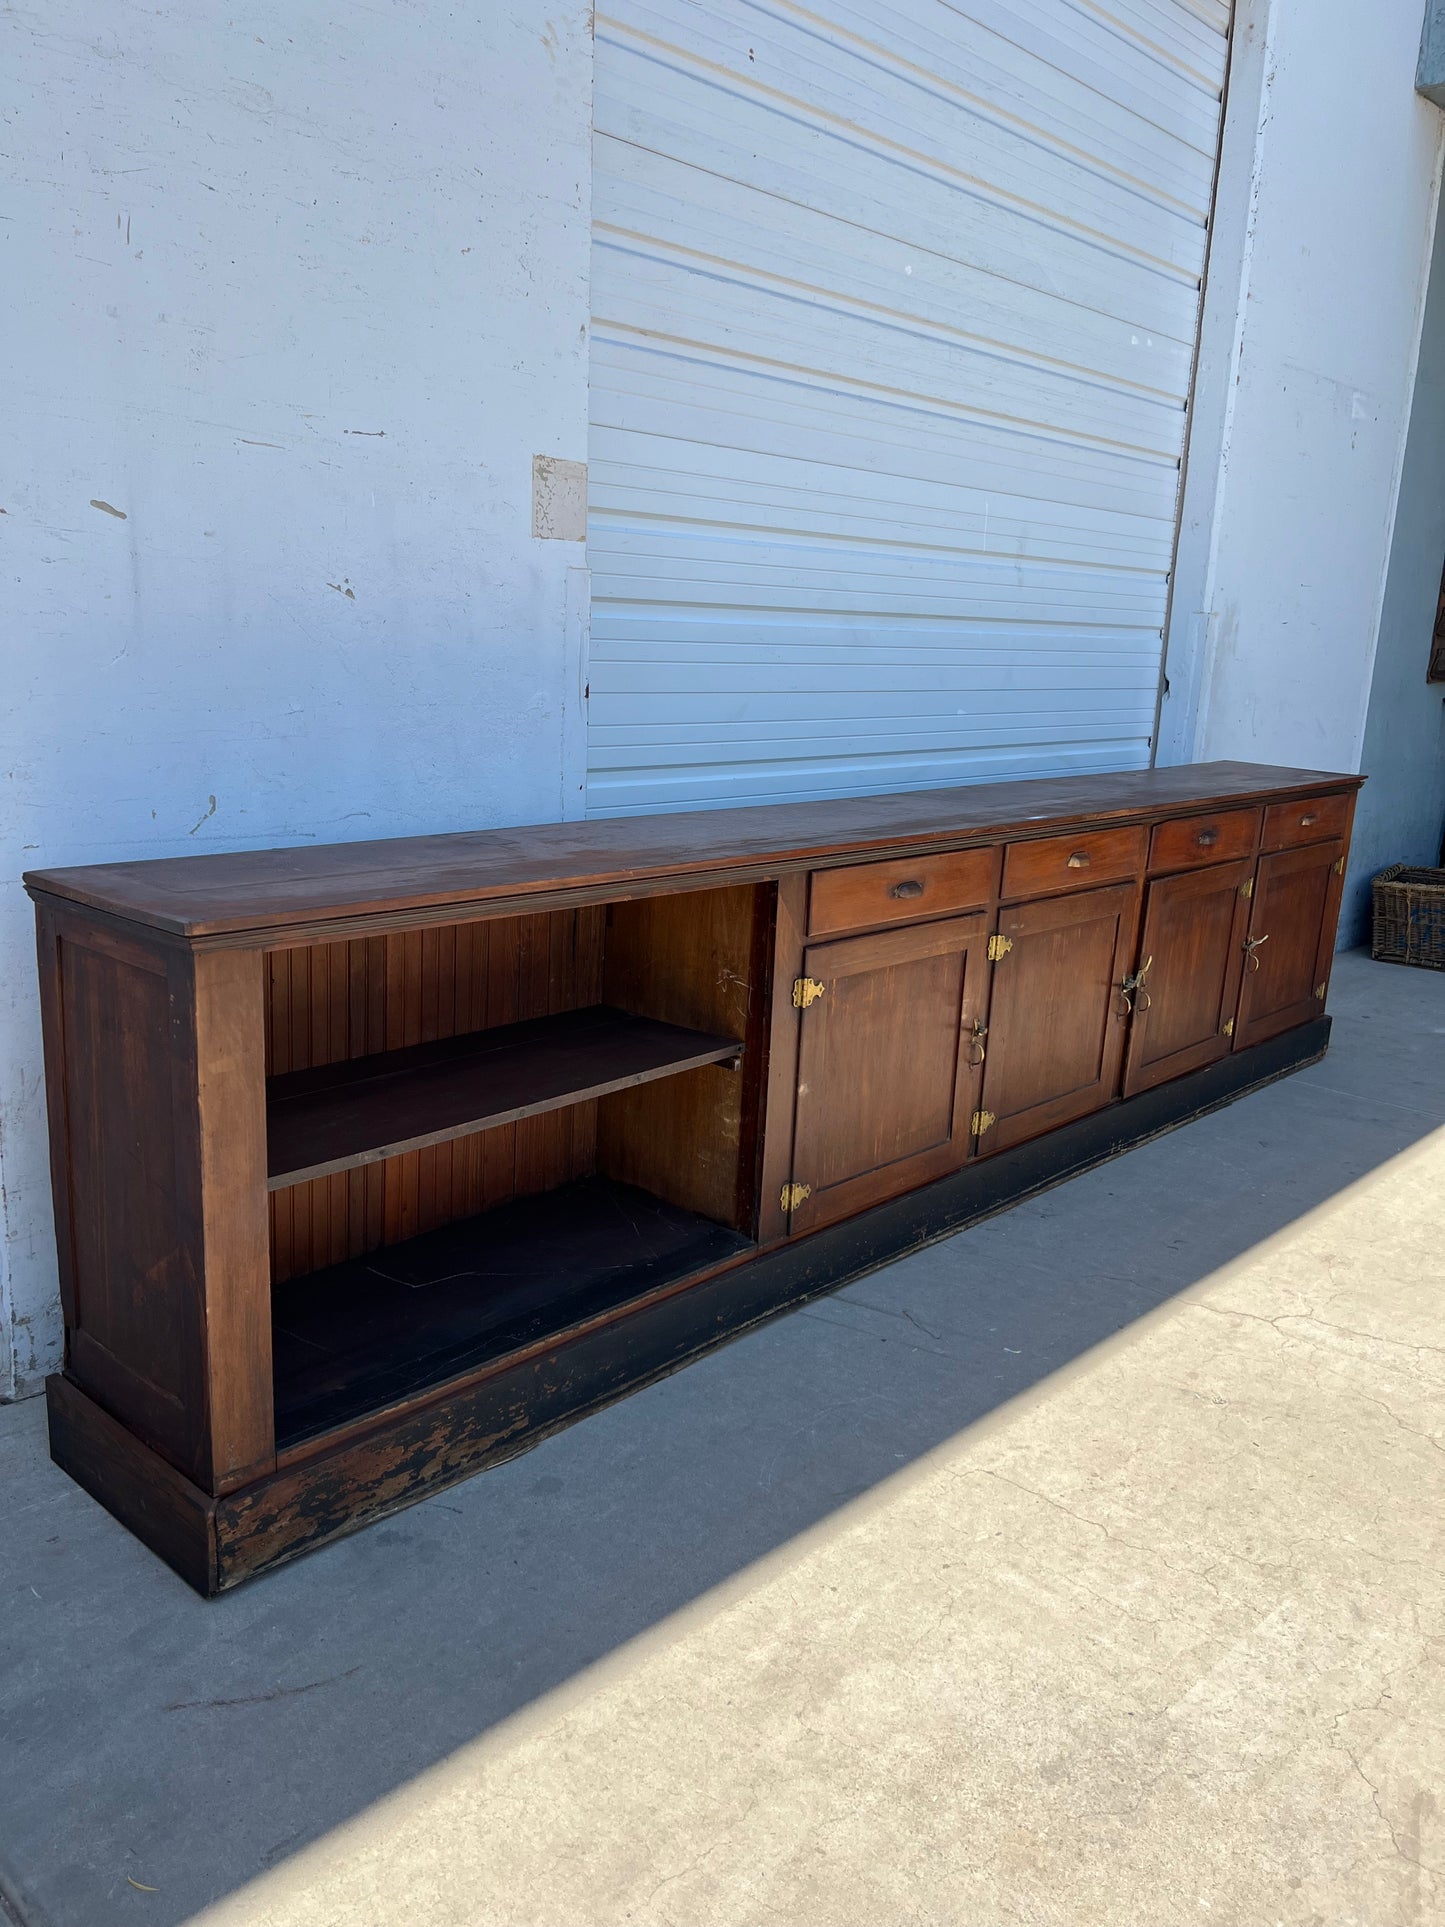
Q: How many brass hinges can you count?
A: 8